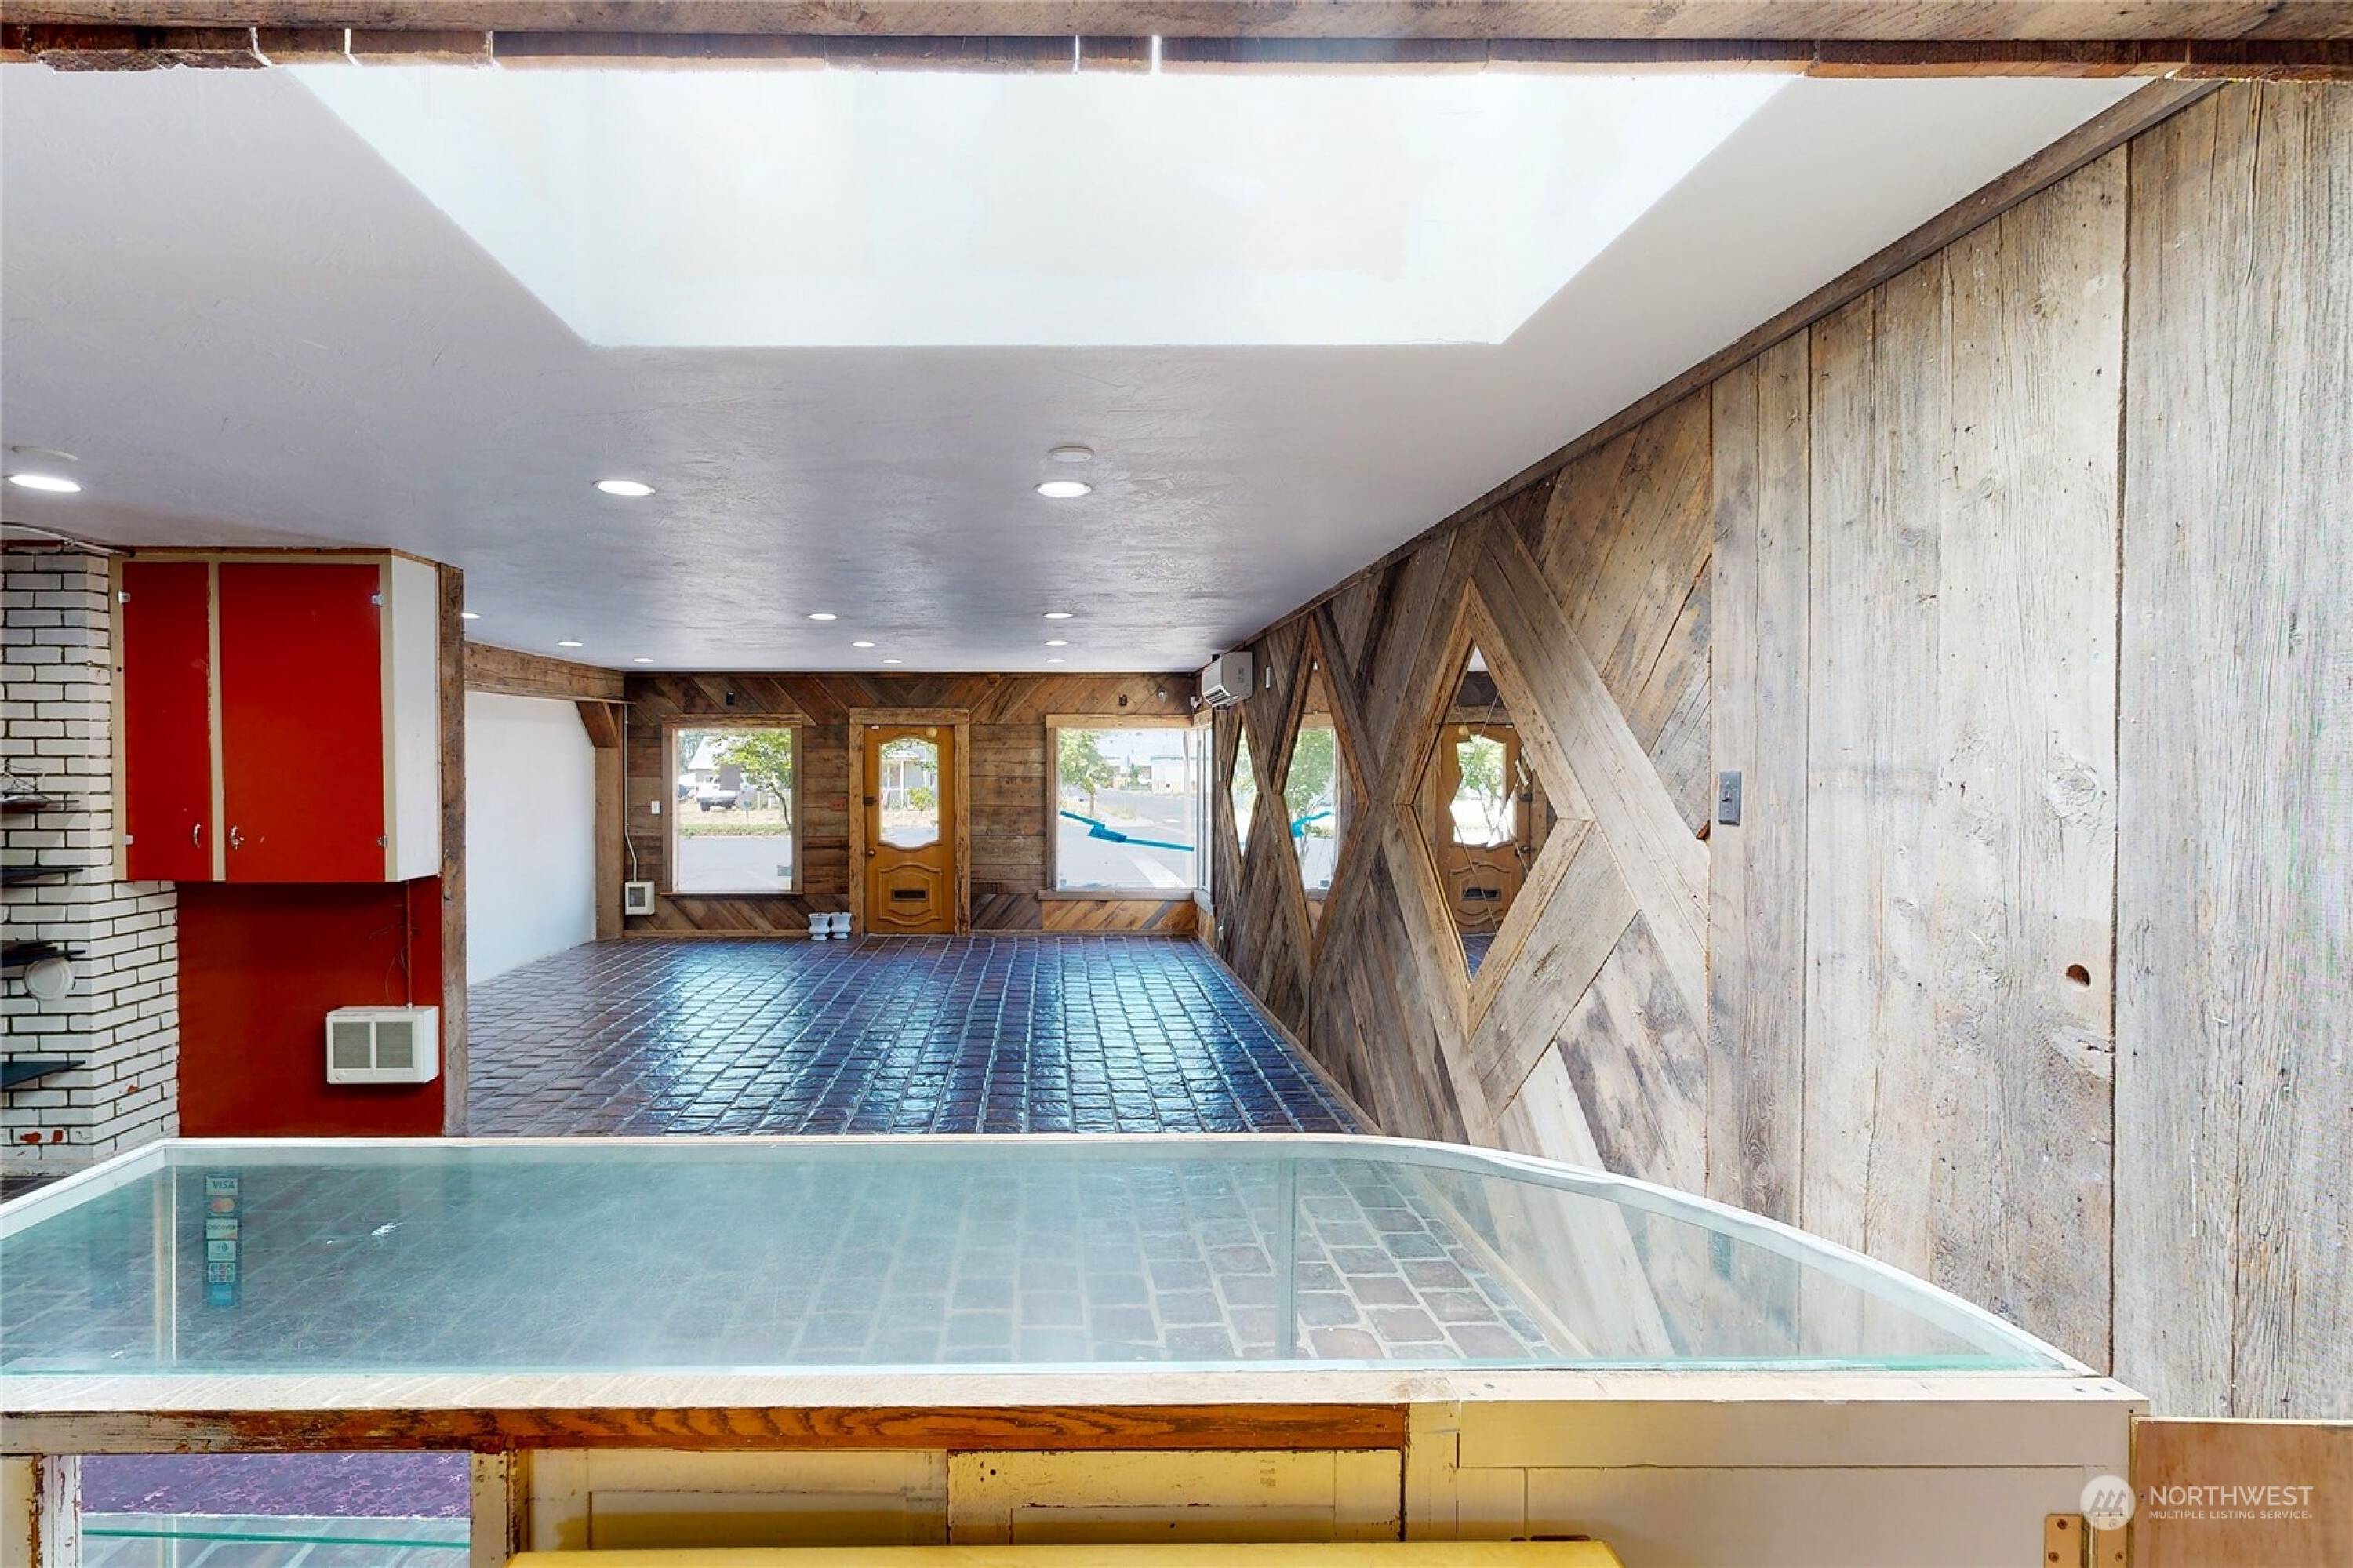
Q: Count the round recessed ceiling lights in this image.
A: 12